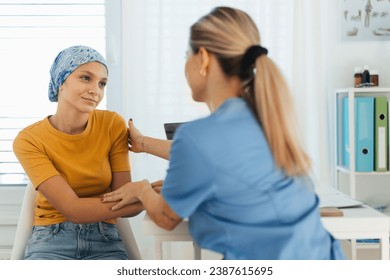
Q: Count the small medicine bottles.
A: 3